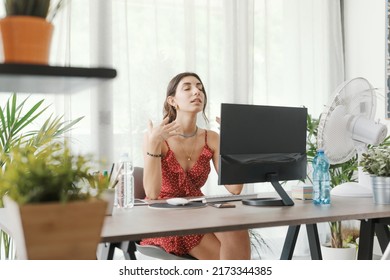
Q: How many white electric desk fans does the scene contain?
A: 1